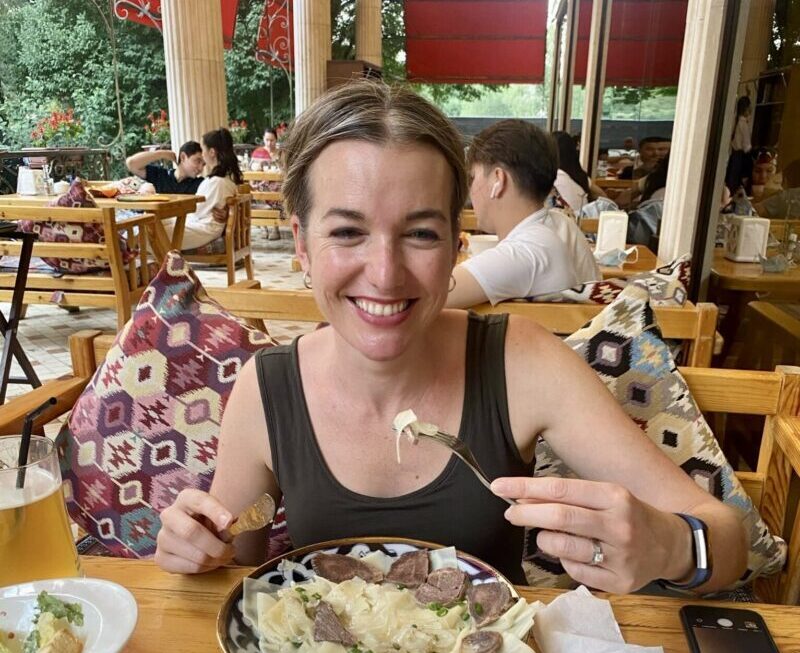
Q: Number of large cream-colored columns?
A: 4